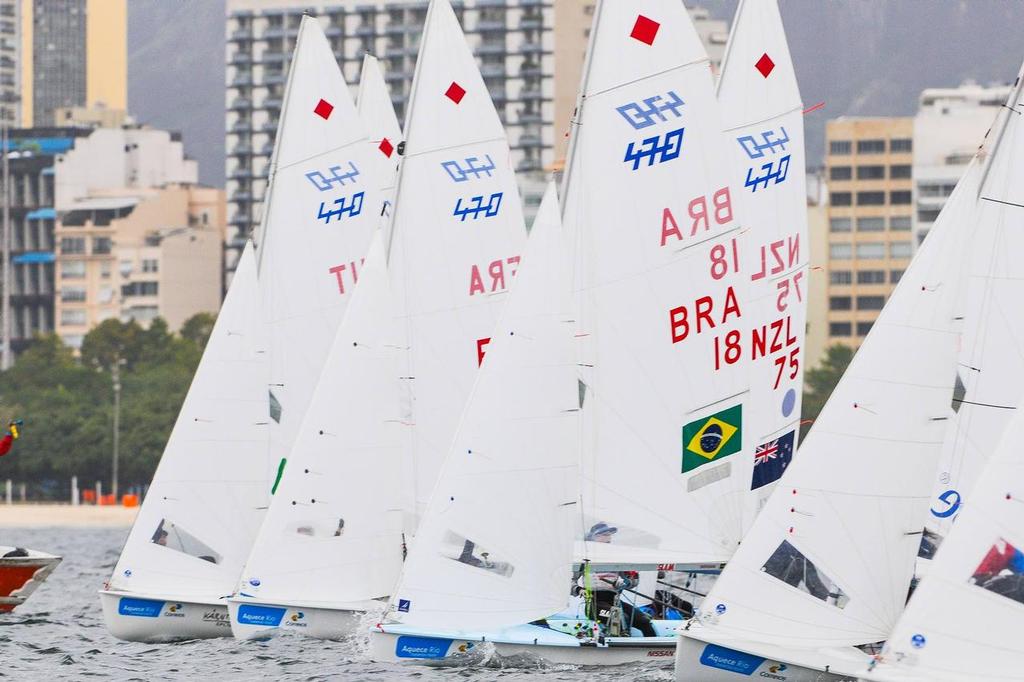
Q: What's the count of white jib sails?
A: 5